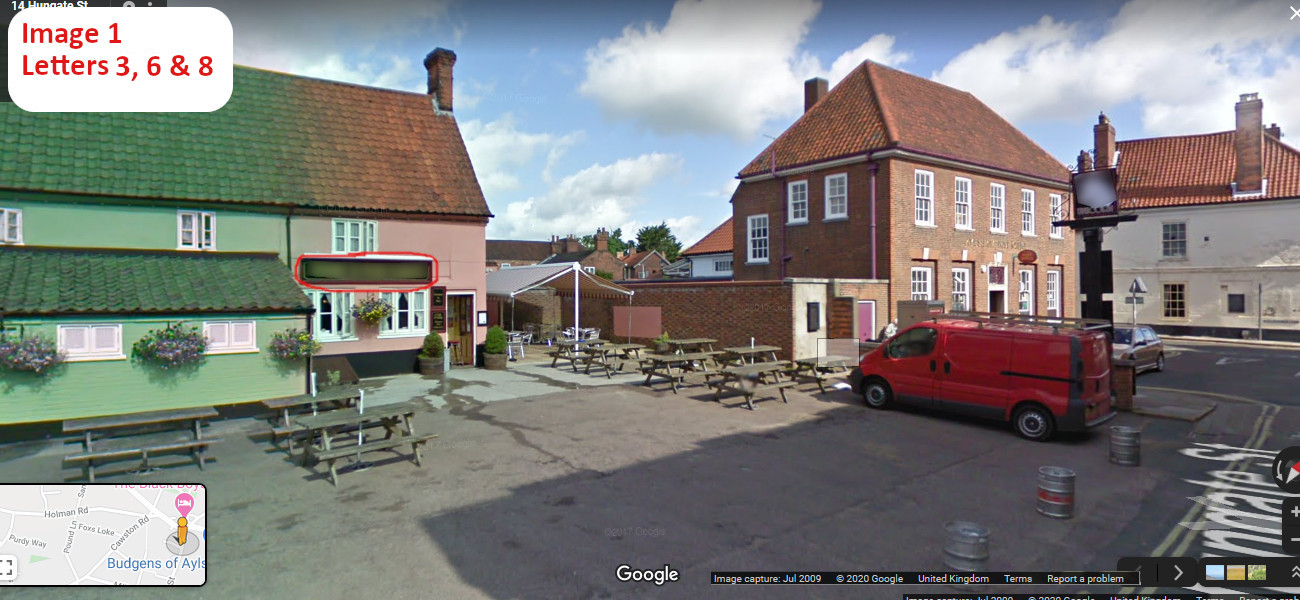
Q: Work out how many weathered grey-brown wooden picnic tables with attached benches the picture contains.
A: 10